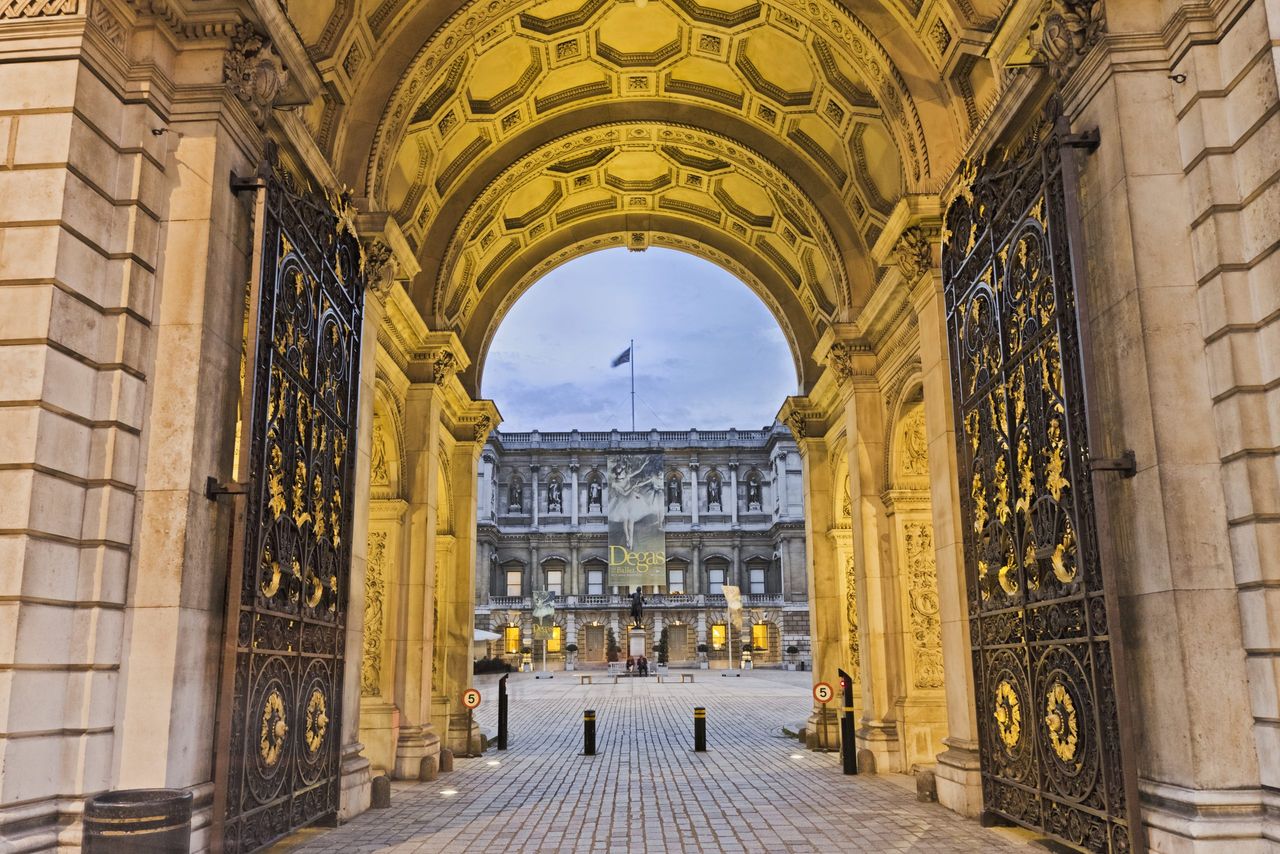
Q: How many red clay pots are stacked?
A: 0